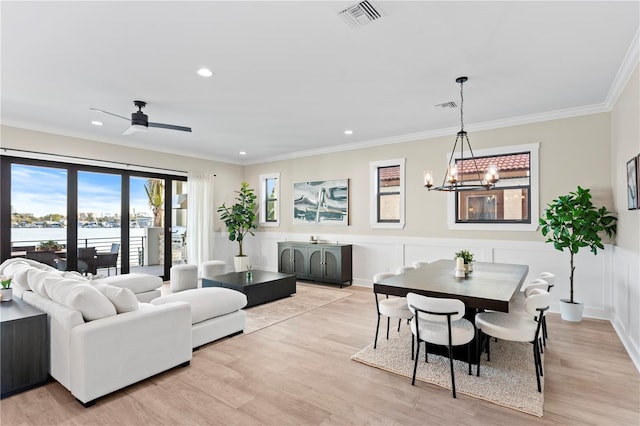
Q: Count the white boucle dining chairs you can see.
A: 7